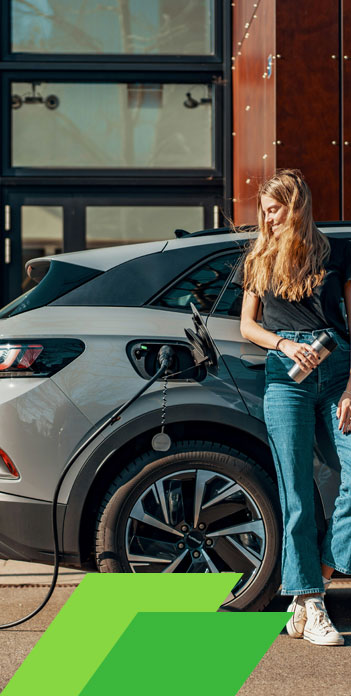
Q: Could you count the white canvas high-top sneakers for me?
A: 2